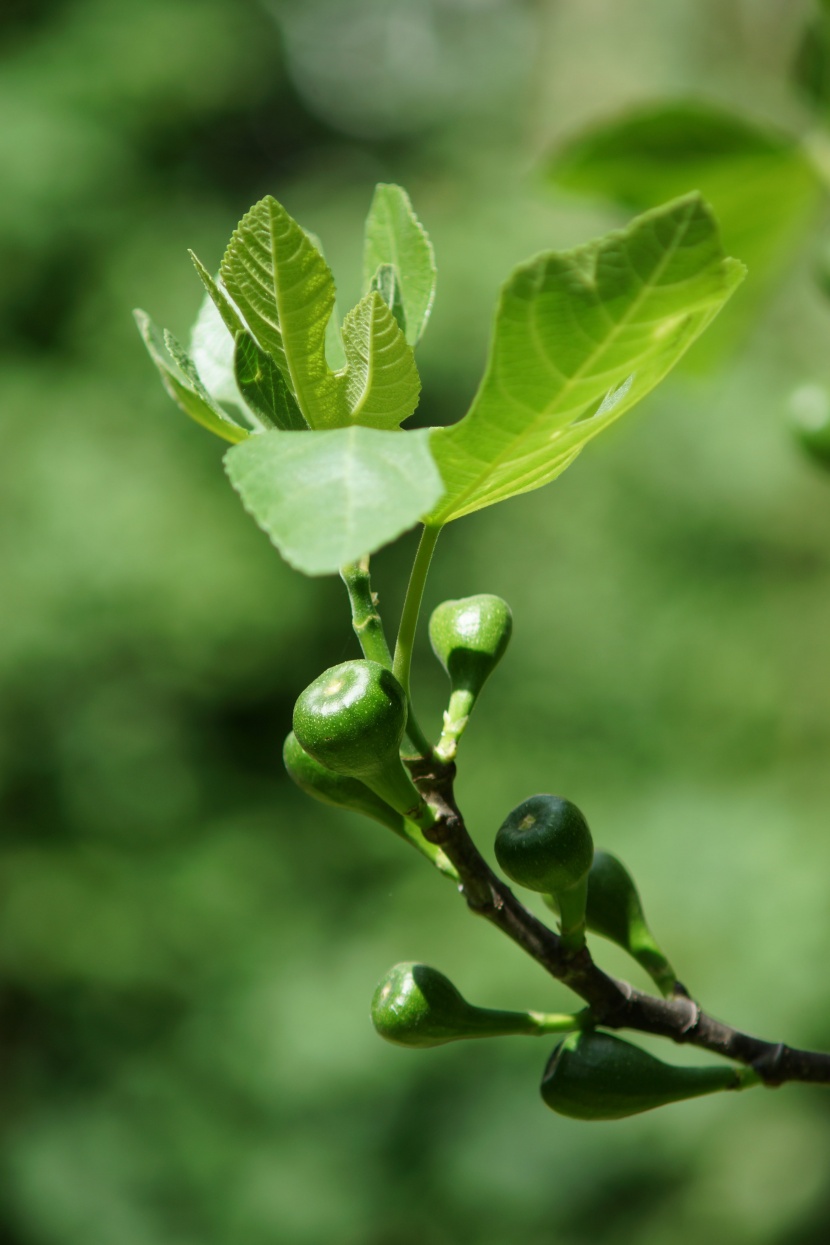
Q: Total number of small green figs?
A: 7